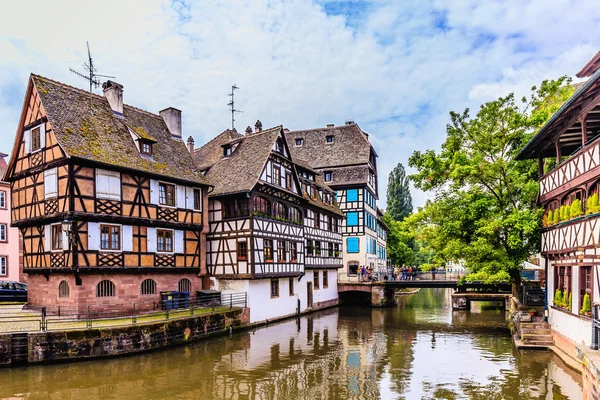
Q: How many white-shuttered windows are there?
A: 8